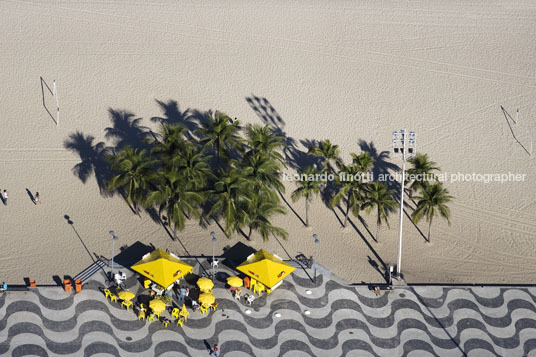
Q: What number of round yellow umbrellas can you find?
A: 5